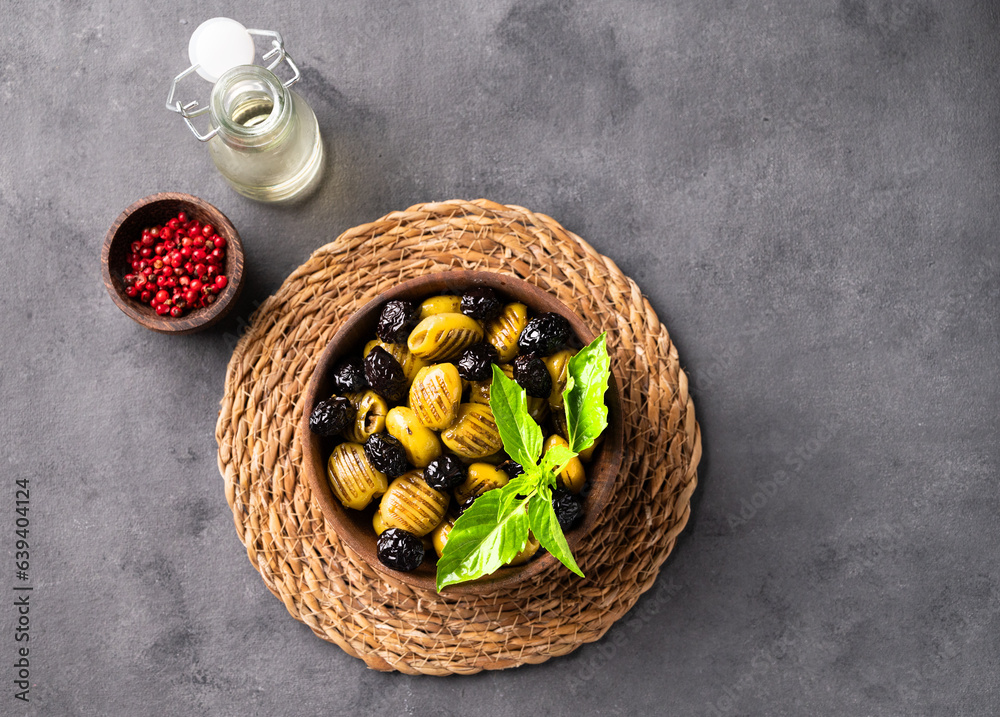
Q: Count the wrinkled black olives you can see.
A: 14